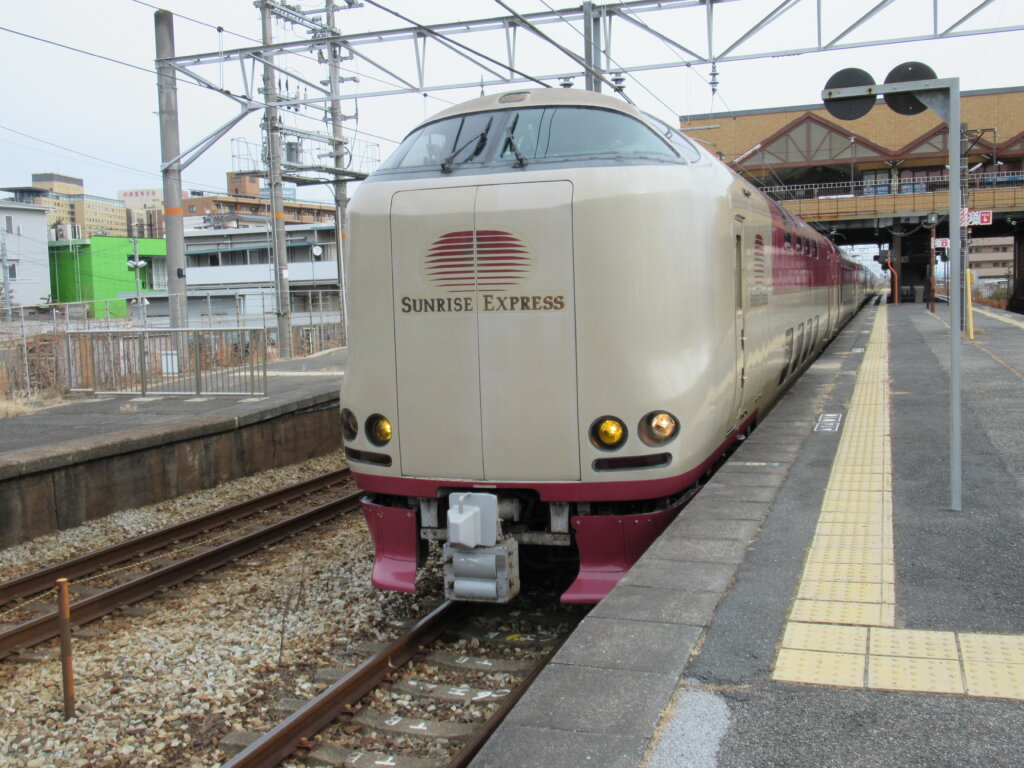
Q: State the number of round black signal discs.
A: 2